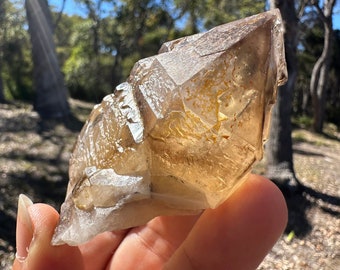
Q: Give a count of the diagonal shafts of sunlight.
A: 2